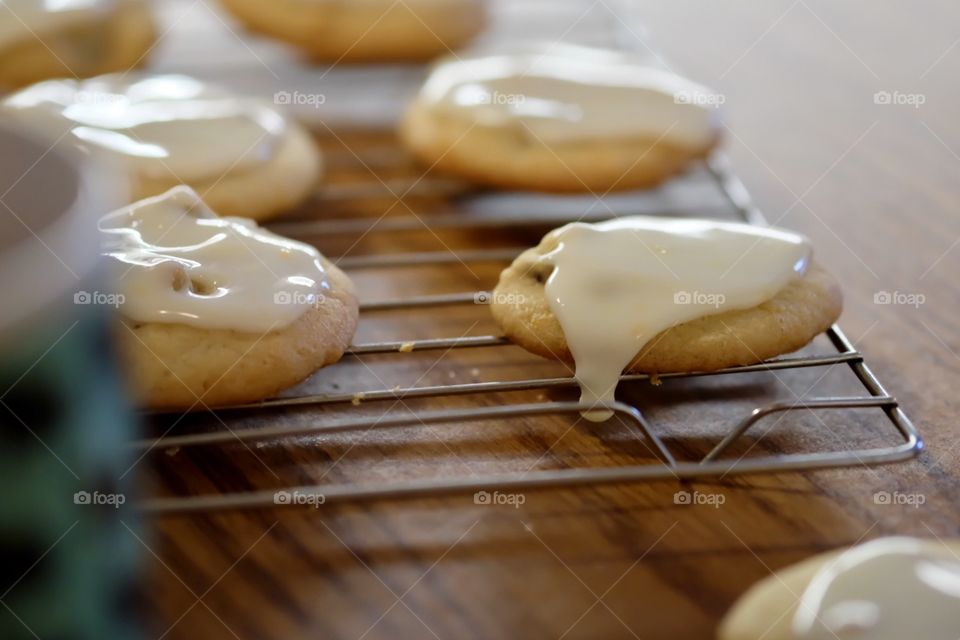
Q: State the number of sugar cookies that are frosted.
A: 6